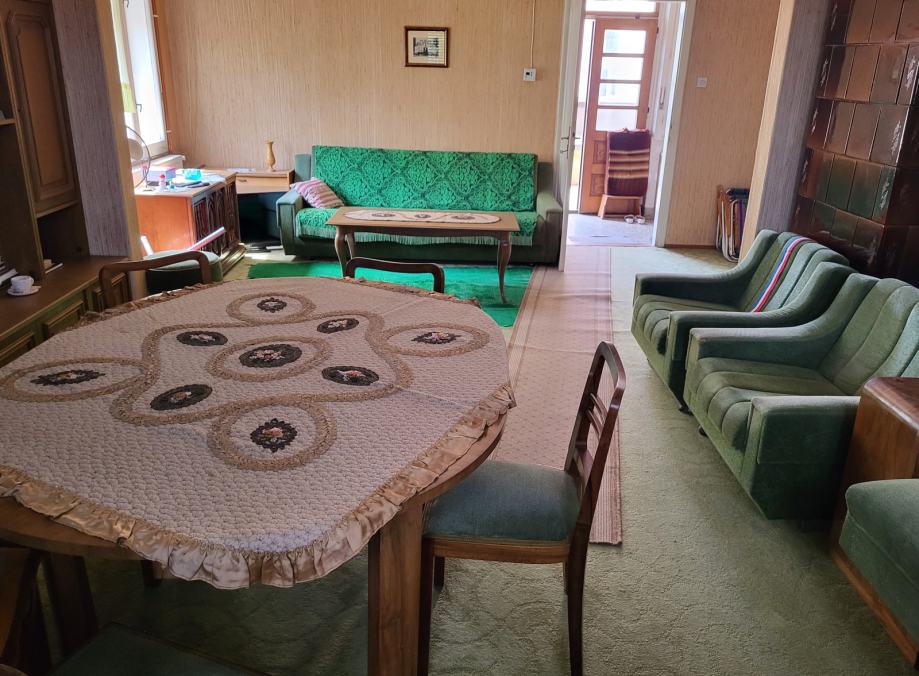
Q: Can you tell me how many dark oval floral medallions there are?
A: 9